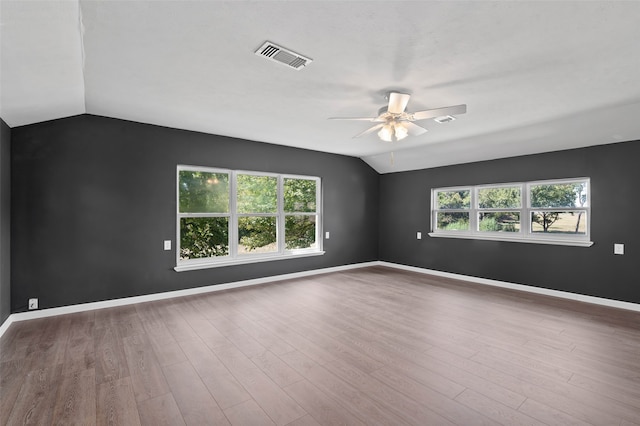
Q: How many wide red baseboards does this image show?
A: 0